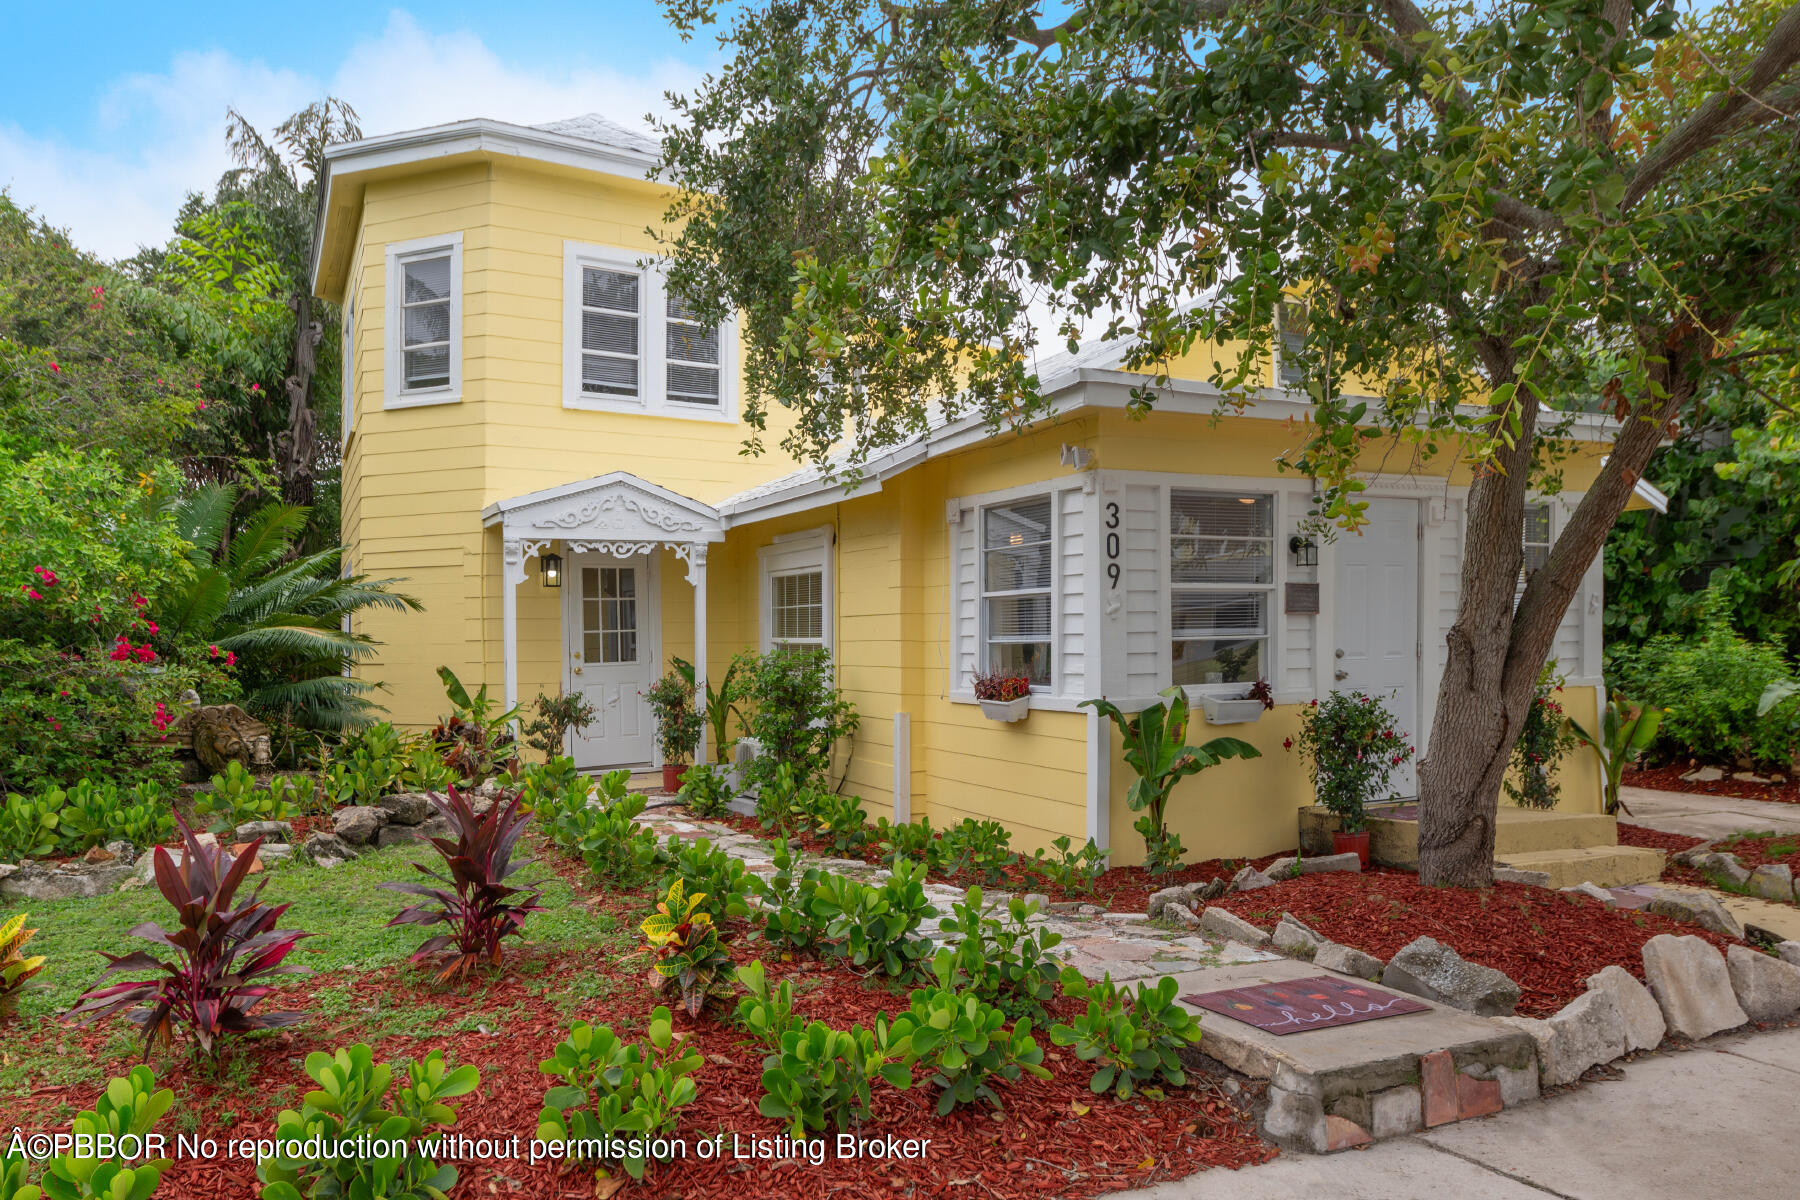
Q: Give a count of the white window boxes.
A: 2